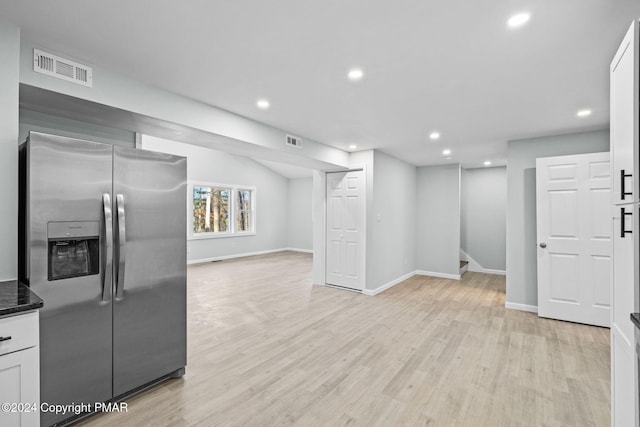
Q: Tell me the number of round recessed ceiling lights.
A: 8